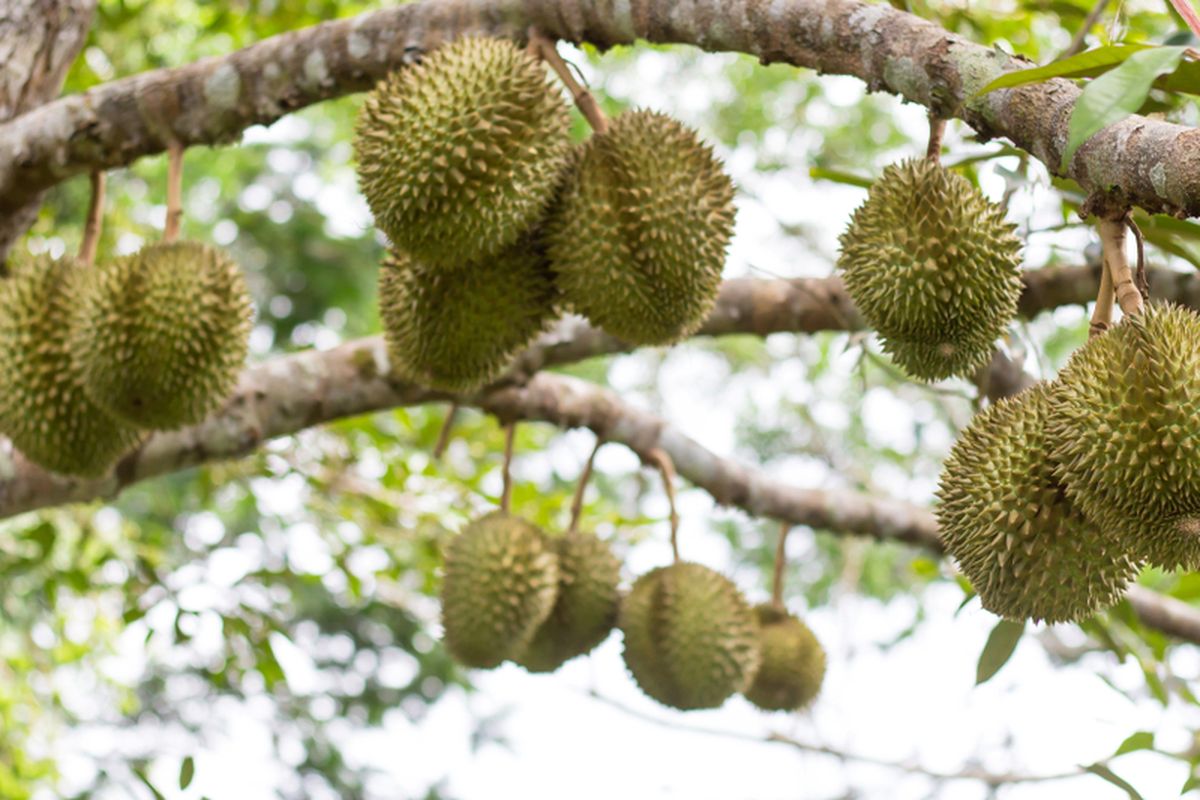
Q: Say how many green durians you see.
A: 12